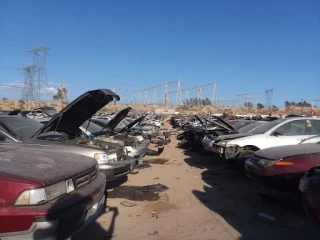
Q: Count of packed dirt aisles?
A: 1